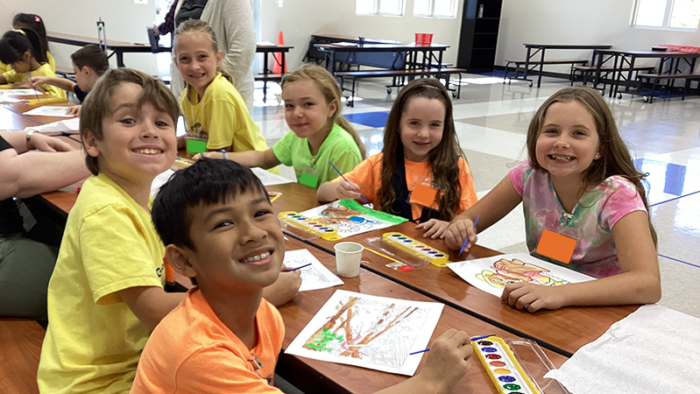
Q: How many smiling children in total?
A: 6